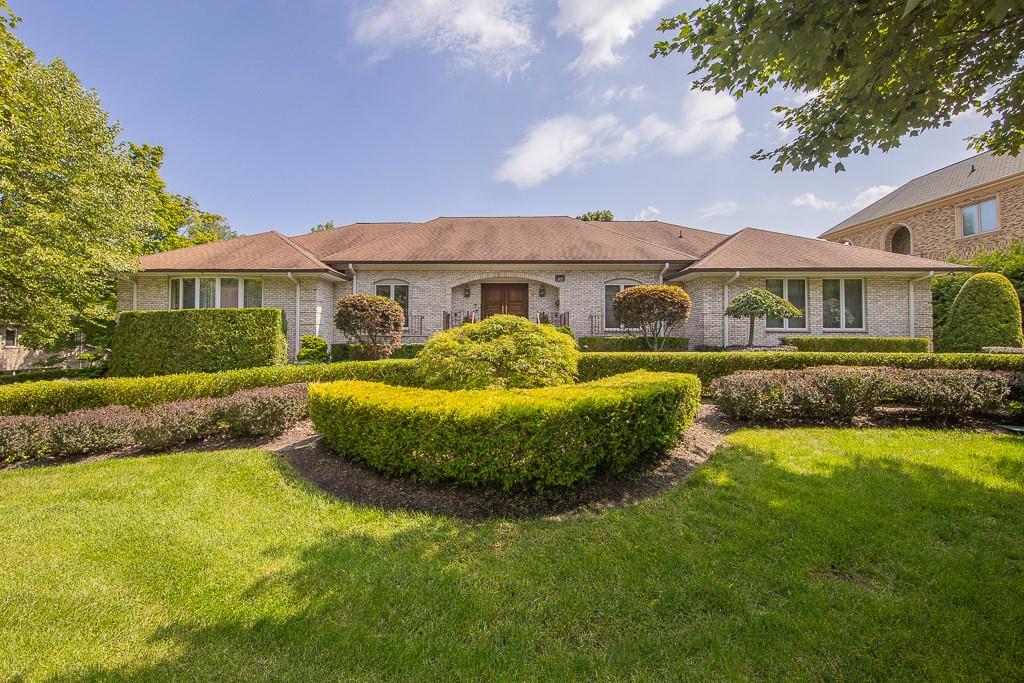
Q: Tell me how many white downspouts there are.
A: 6